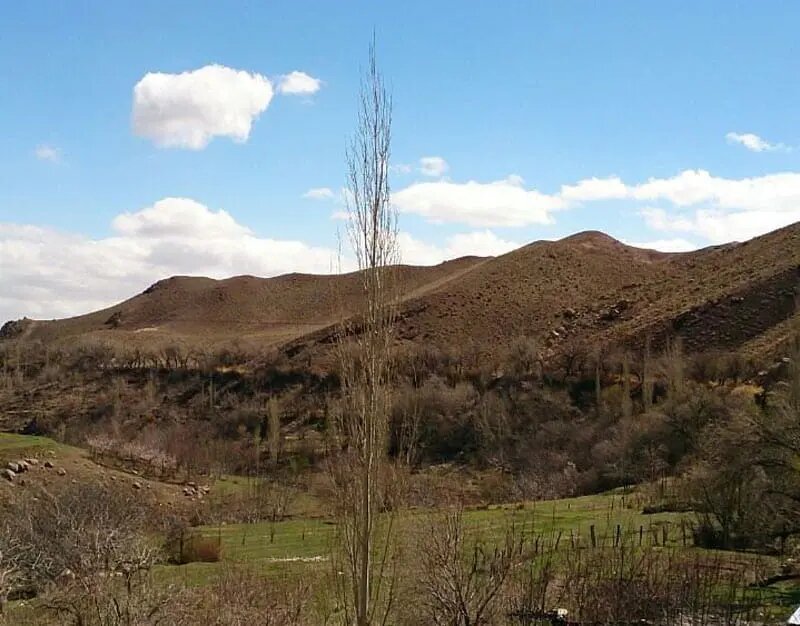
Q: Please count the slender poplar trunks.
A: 1